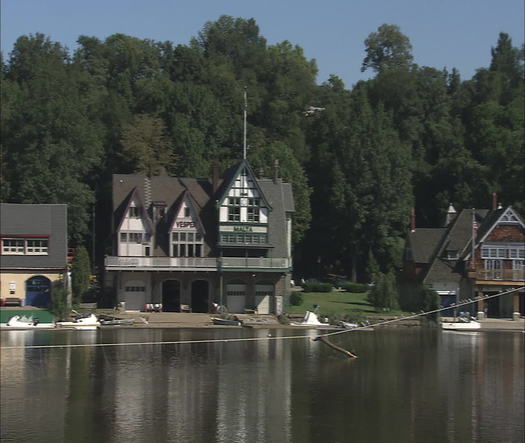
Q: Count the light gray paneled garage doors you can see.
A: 3